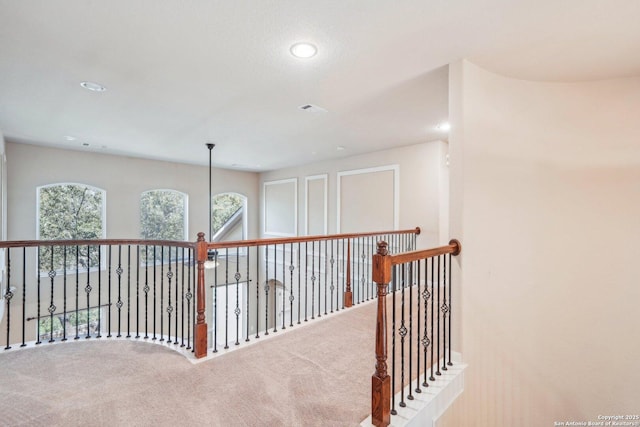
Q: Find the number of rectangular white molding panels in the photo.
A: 3